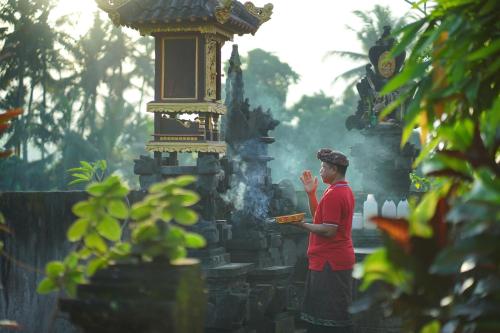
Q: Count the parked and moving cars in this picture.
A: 0